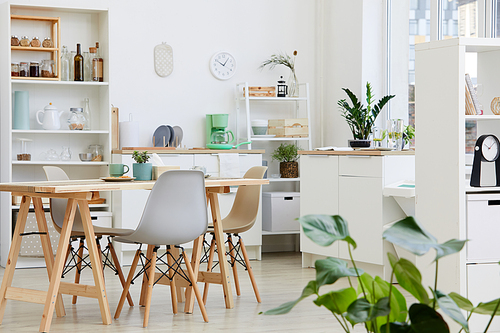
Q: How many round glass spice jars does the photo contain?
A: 4